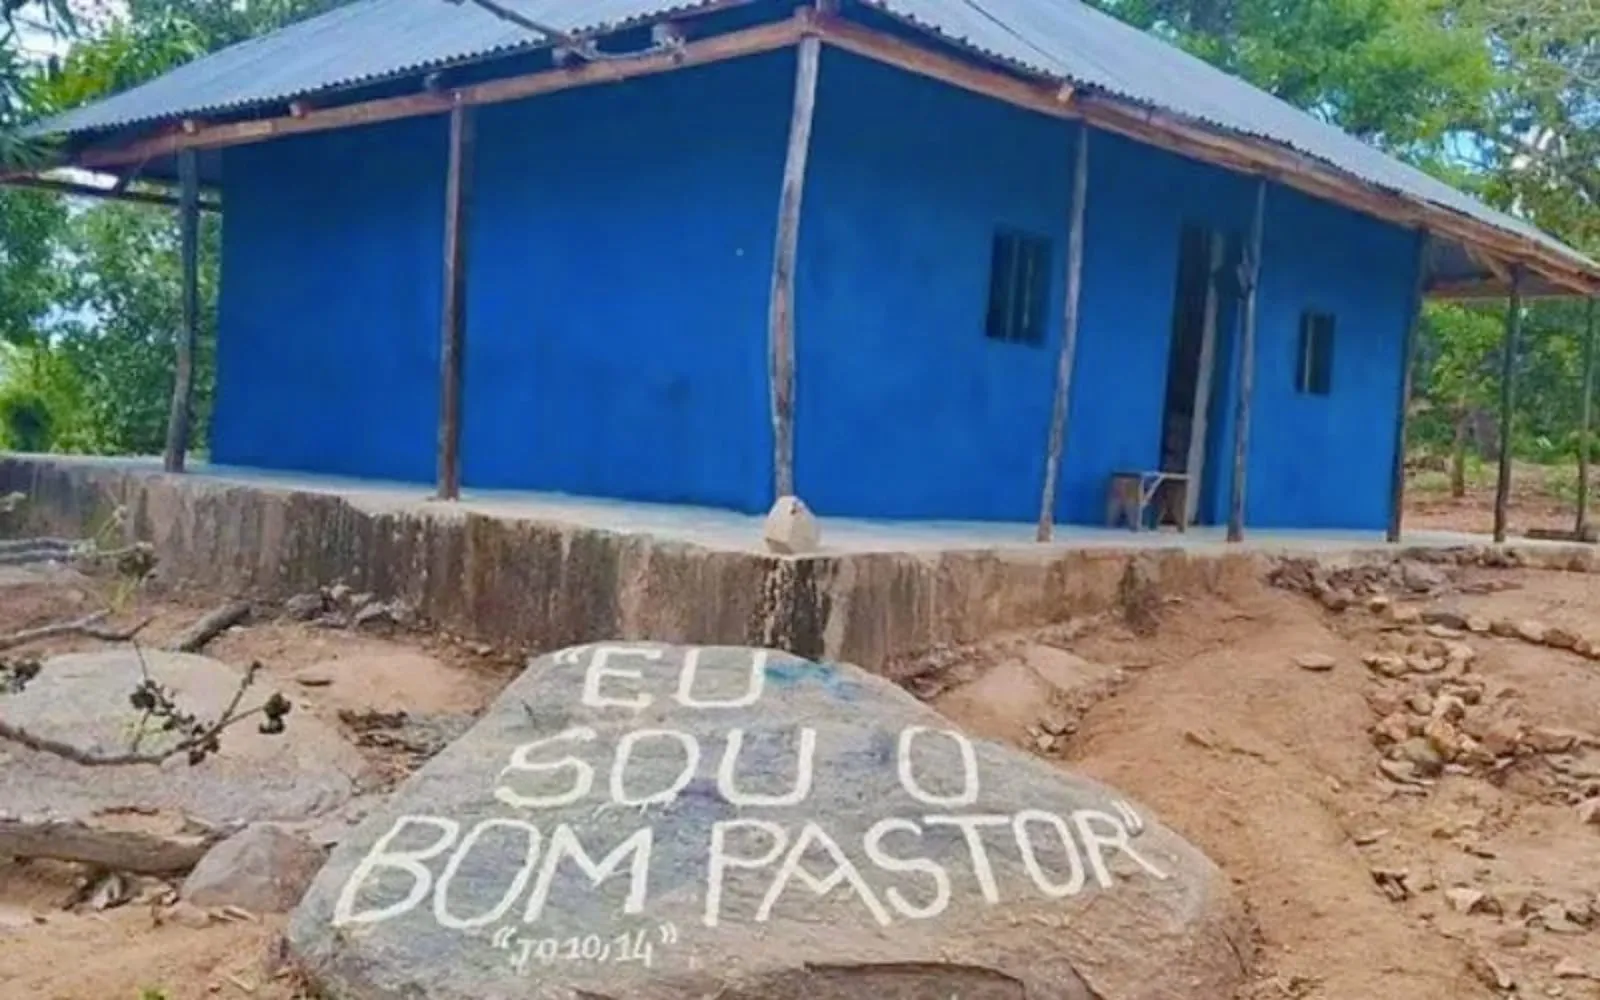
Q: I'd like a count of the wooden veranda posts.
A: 8